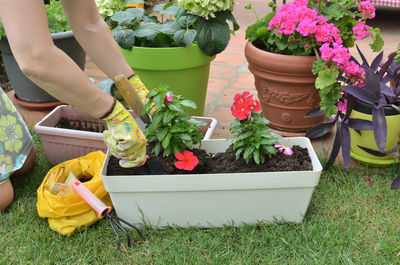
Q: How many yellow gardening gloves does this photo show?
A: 2